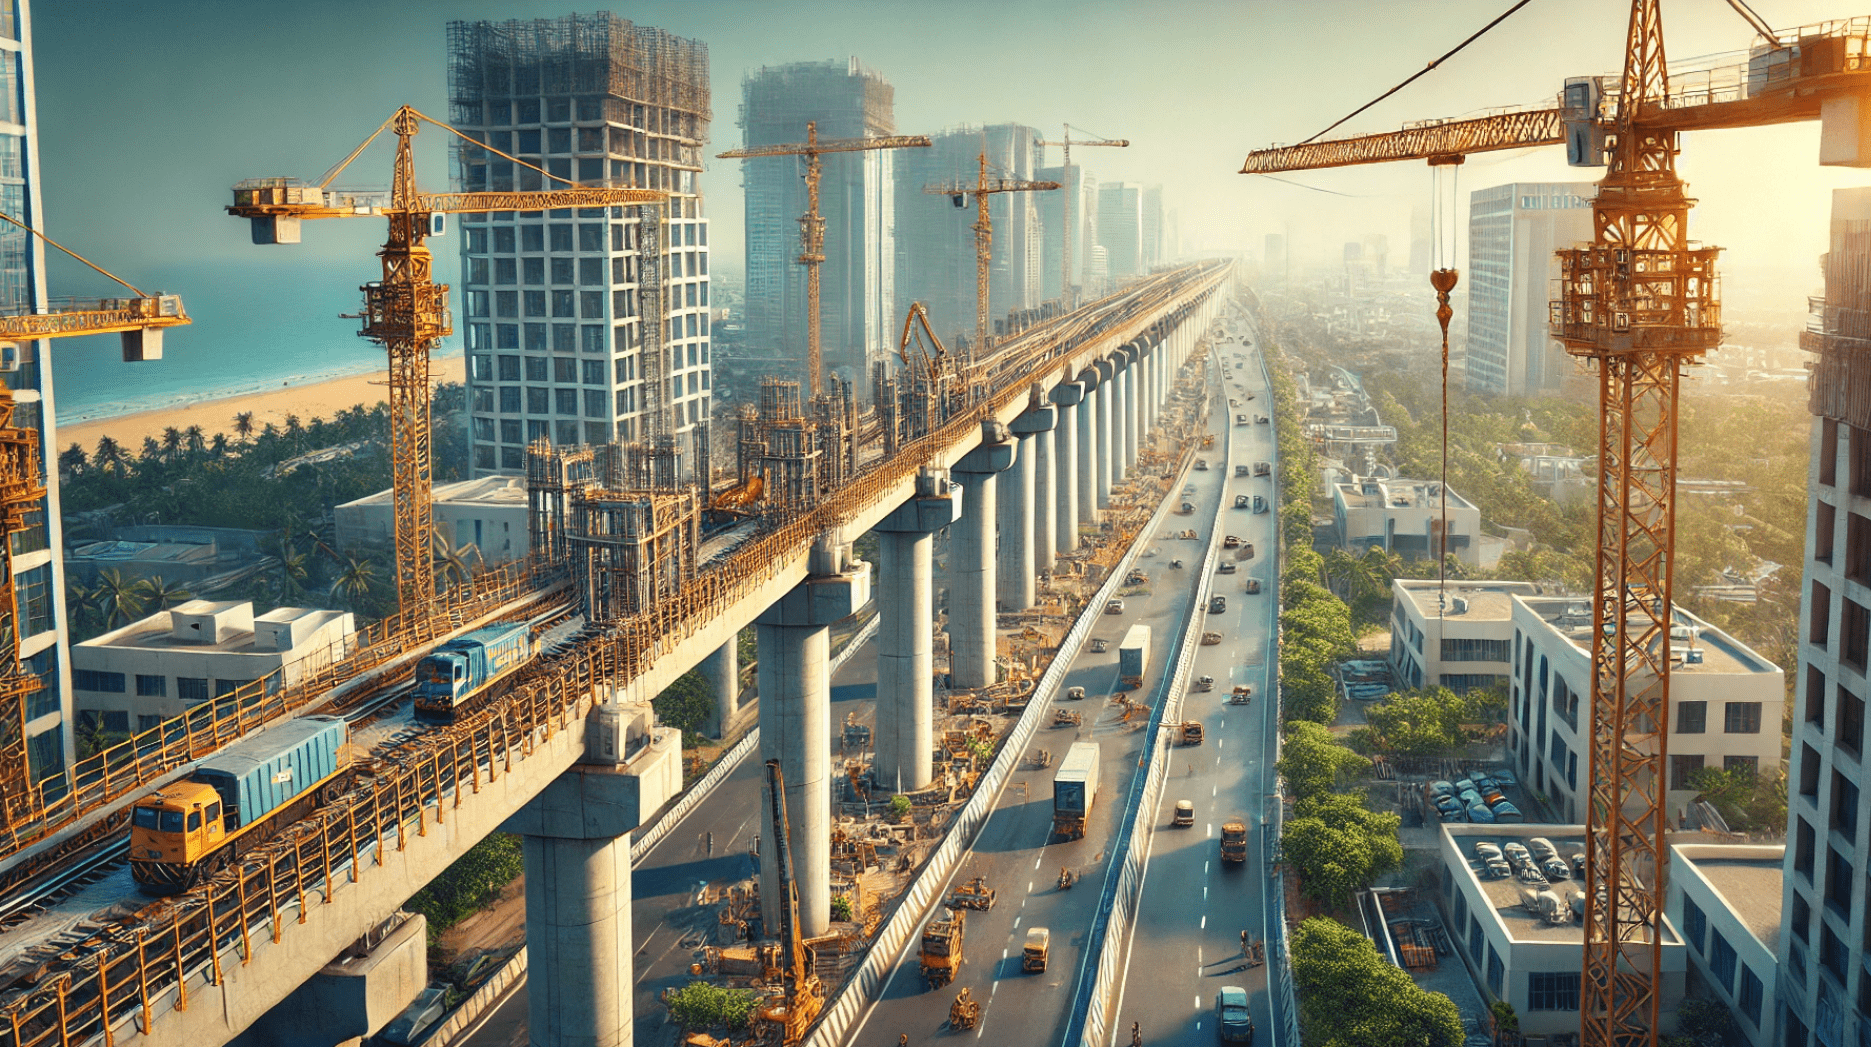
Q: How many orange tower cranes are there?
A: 6